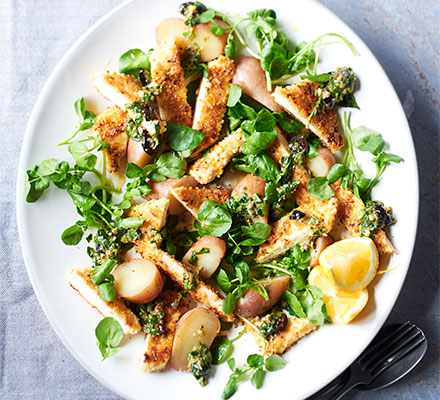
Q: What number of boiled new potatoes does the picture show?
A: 12